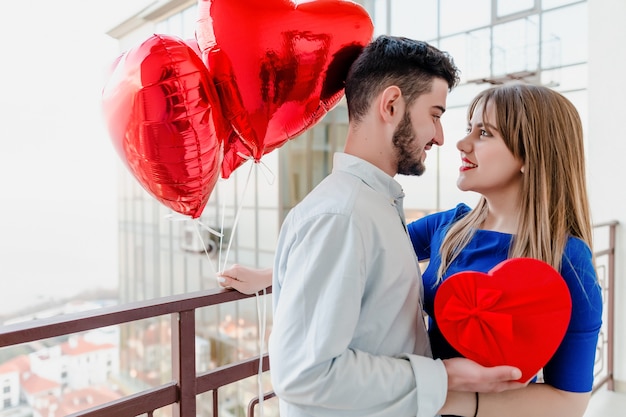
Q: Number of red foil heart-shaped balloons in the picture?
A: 3